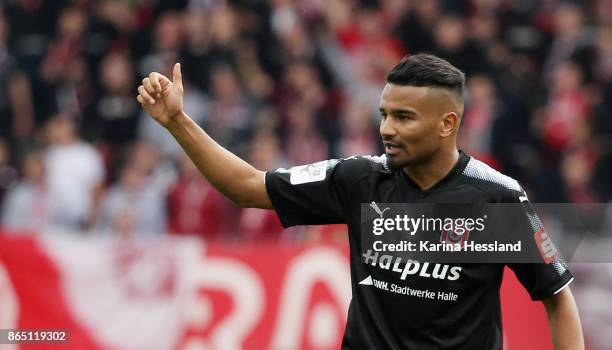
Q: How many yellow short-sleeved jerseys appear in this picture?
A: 0